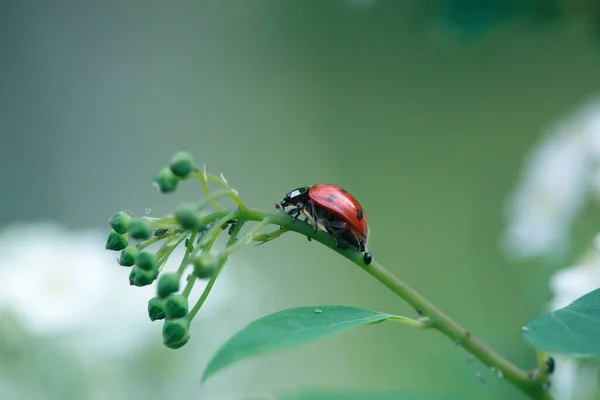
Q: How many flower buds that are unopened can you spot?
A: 14